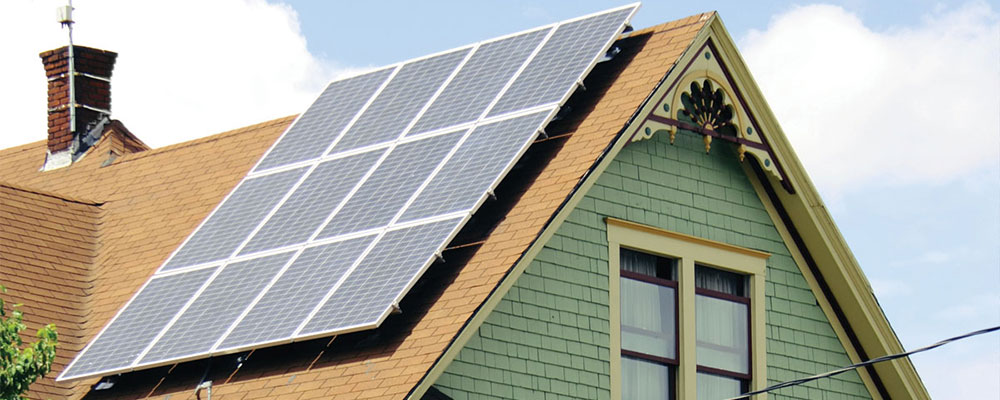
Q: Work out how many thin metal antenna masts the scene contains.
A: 1